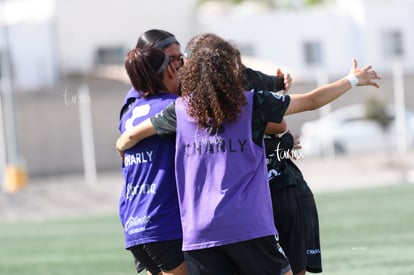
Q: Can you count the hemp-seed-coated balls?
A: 0